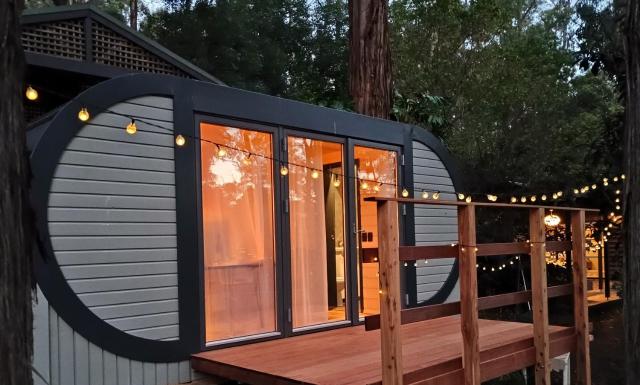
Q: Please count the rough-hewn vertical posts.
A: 4